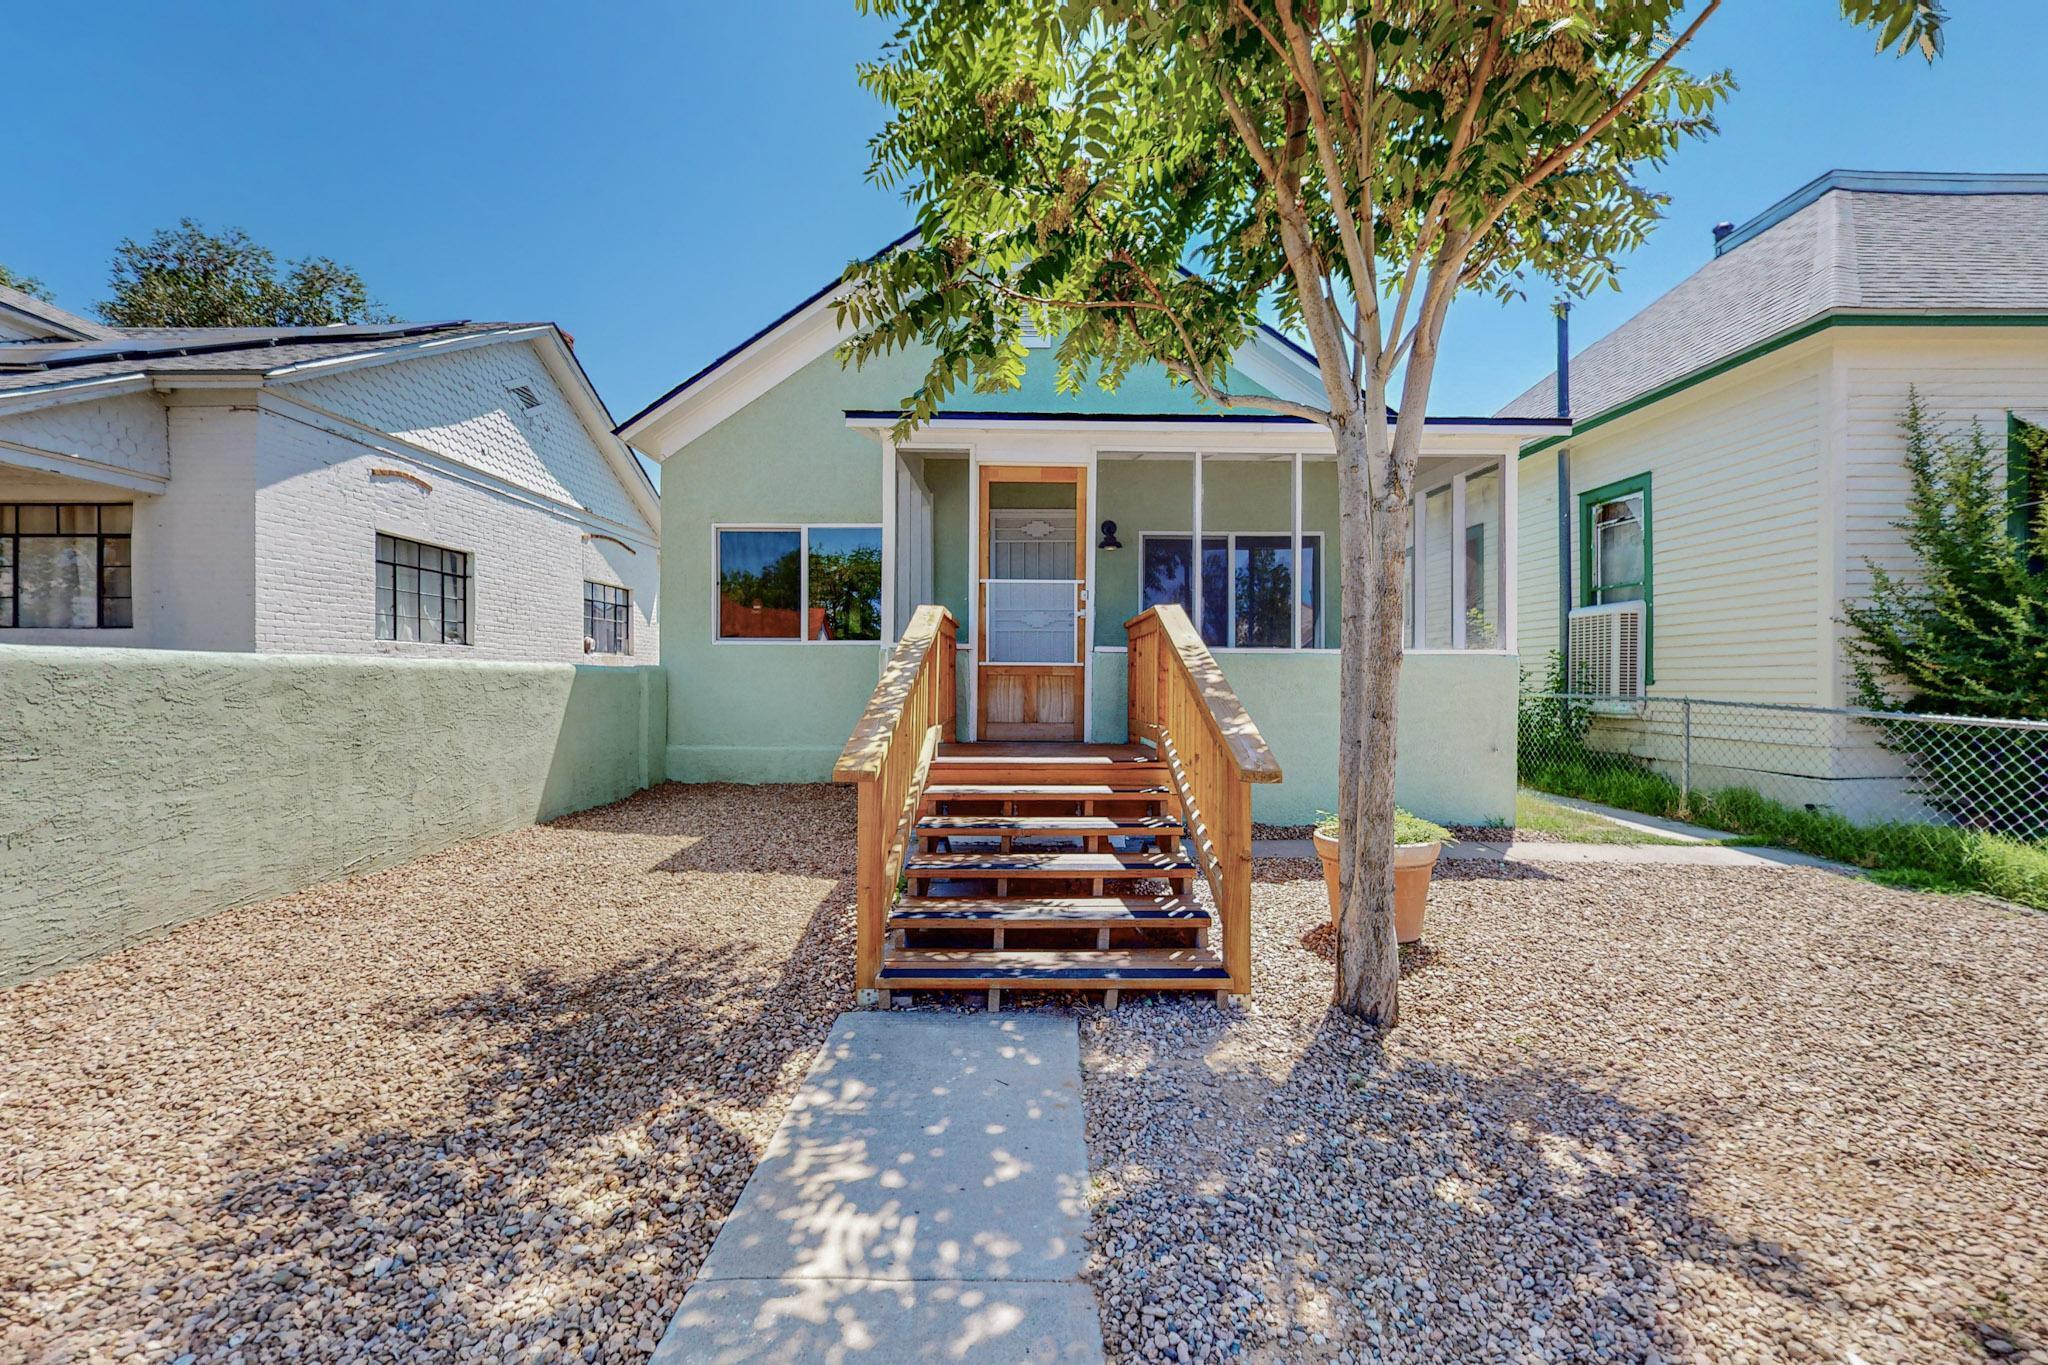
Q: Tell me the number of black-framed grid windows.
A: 3